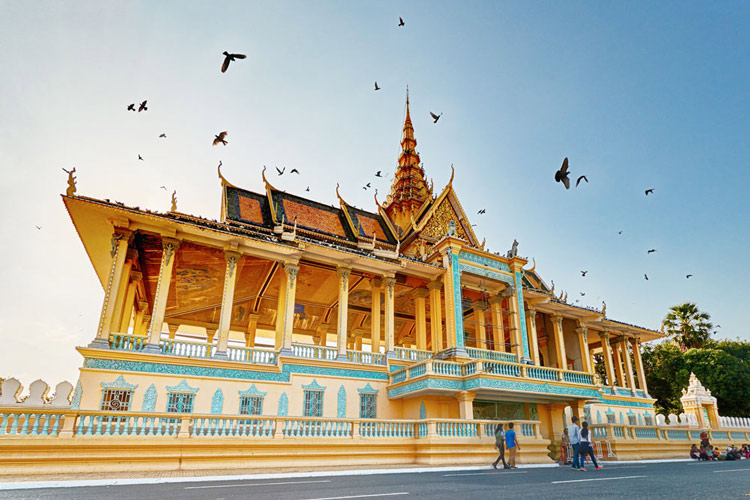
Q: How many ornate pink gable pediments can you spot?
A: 0